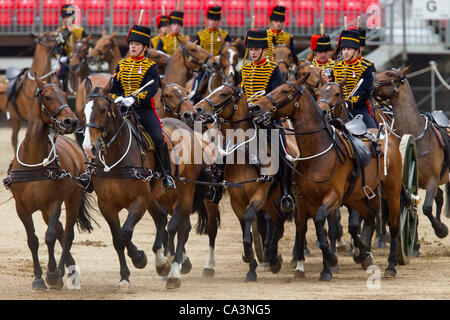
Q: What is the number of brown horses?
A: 15